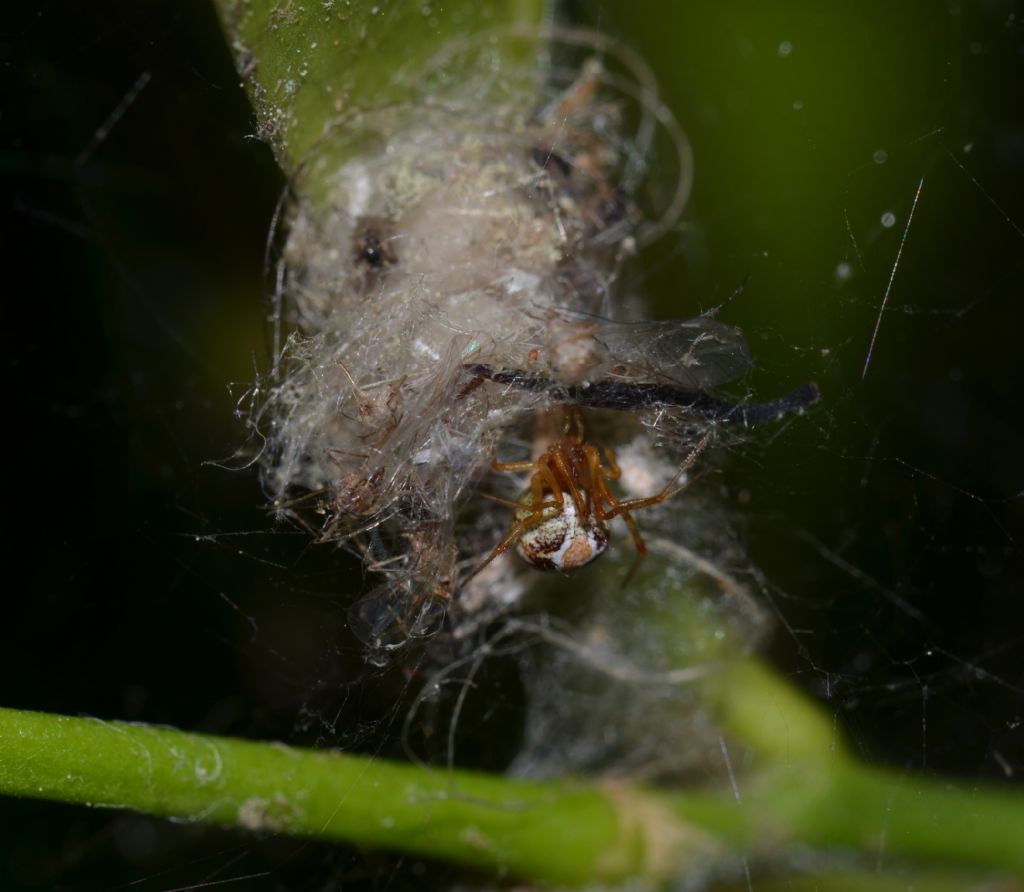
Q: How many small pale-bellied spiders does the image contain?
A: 1